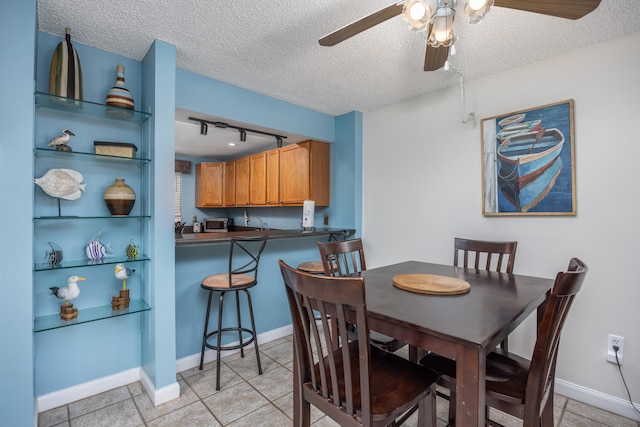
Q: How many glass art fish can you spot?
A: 3